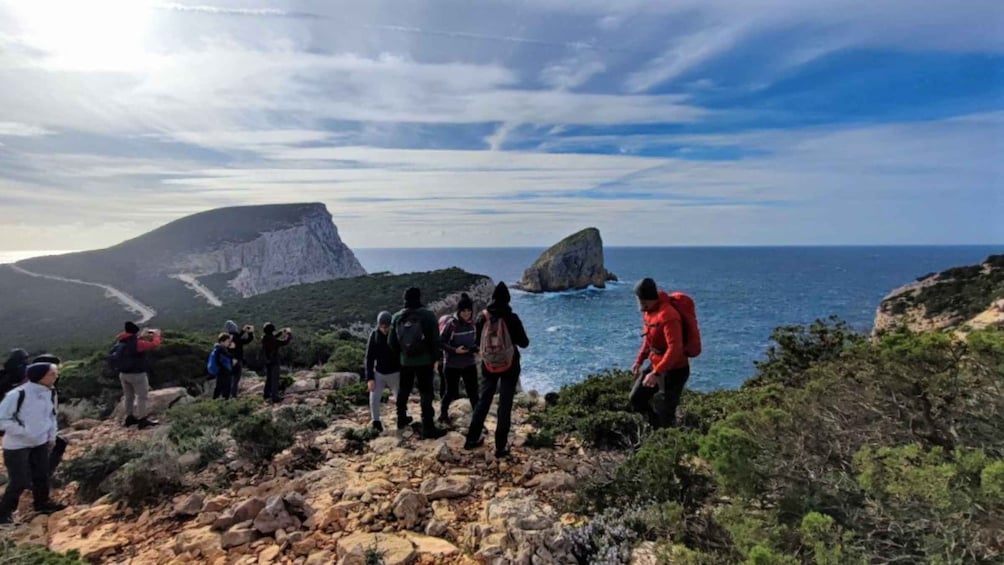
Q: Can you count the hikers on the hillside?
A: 12